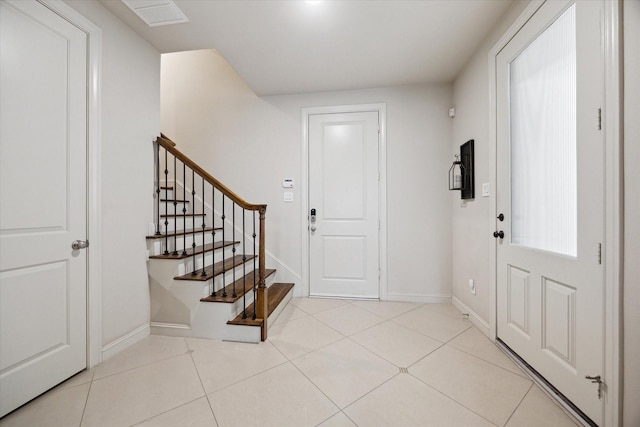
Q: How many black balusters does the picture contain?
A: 11